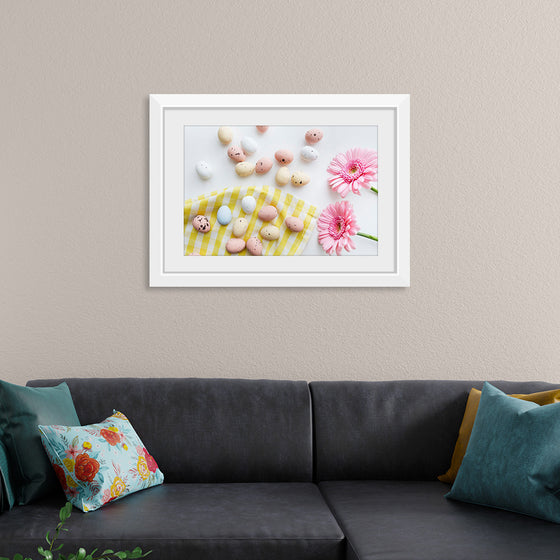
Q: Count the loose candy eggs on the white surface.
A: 12